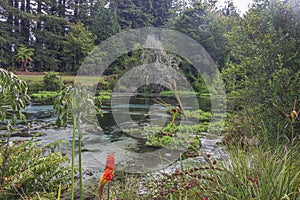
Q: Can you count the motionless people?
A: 0